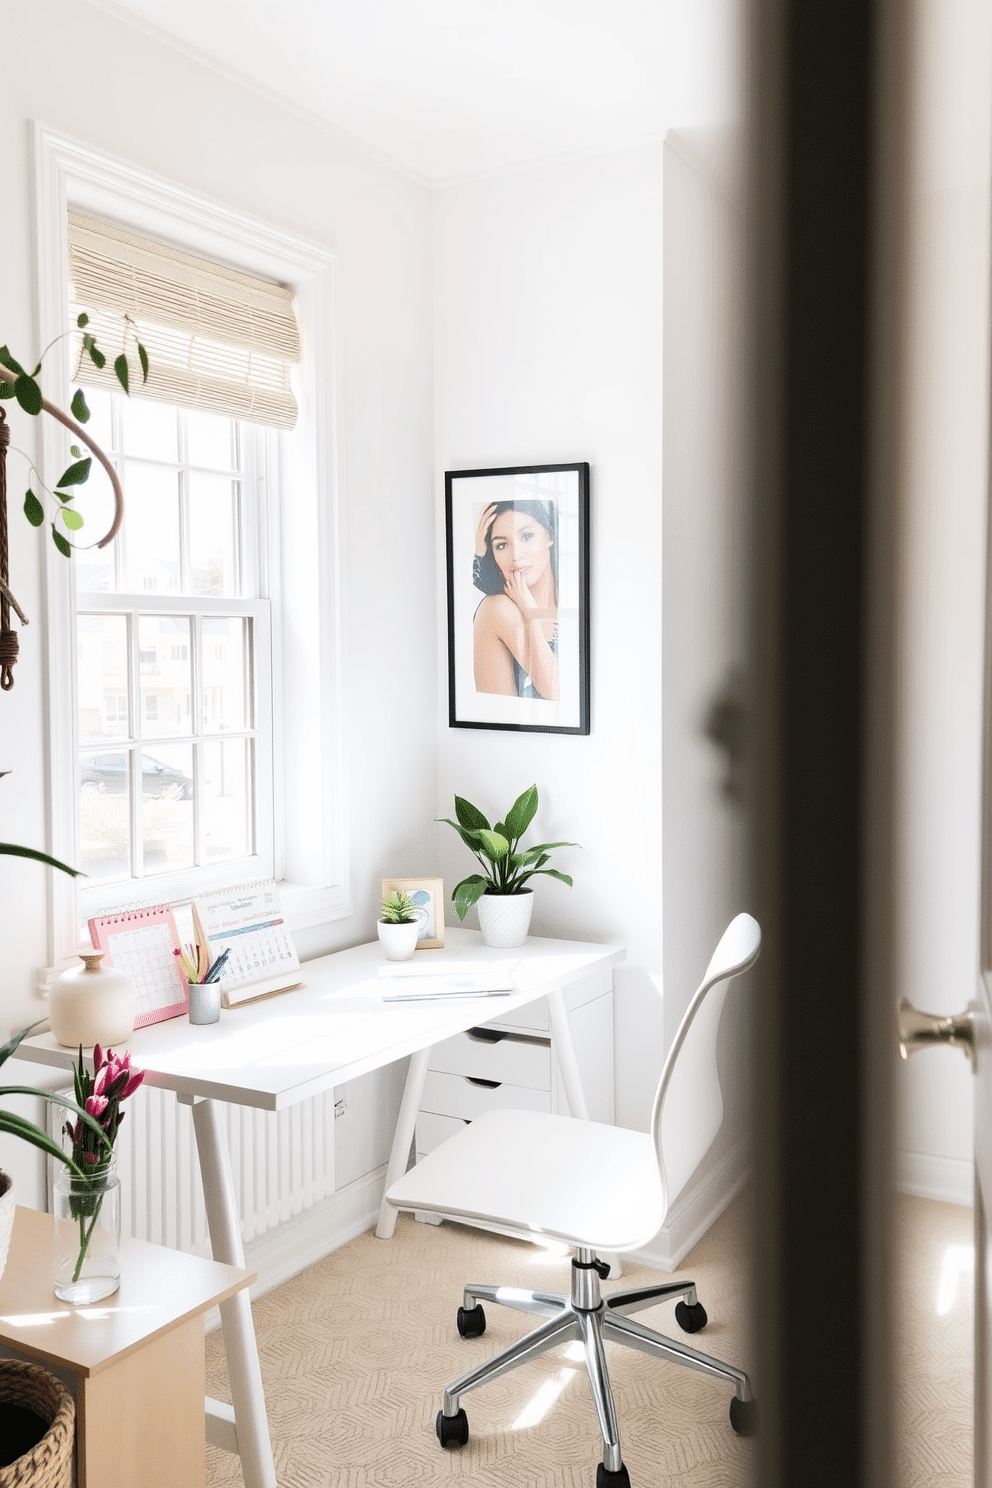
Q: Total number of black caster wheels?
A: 5